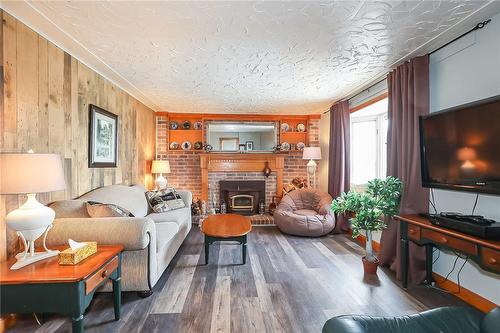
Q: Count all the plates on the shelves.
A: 10